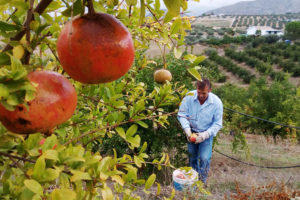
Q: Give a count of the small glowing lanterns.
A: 0